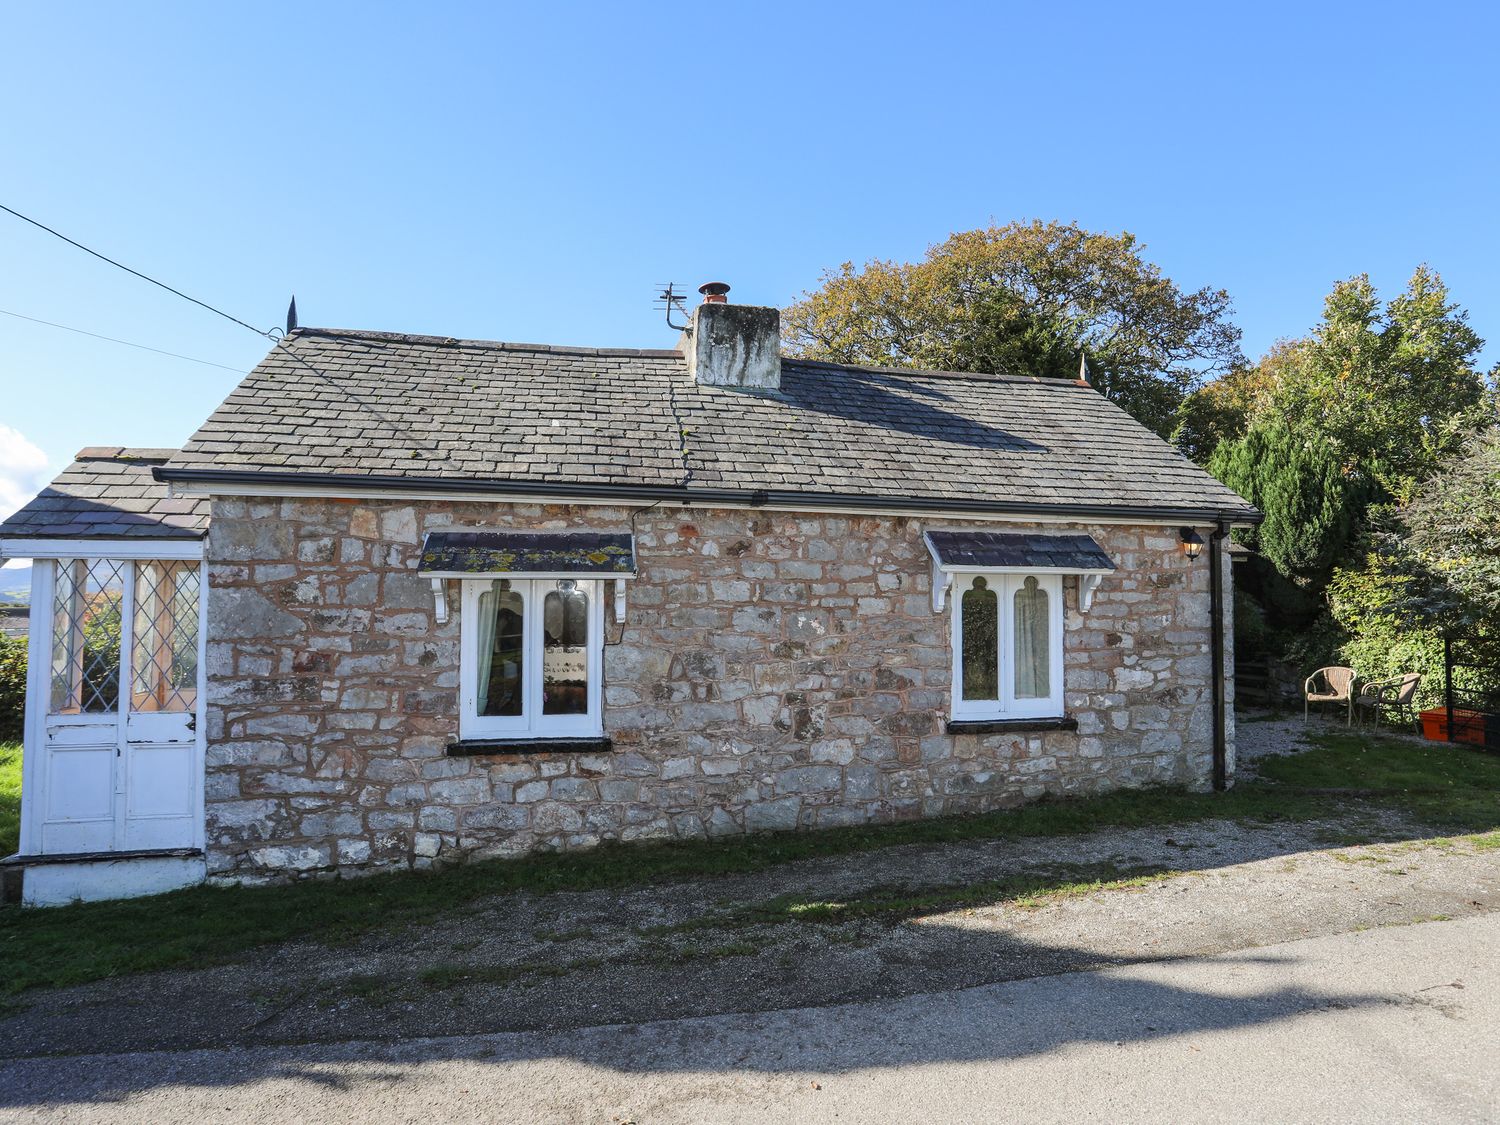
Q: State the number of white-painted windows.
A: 2